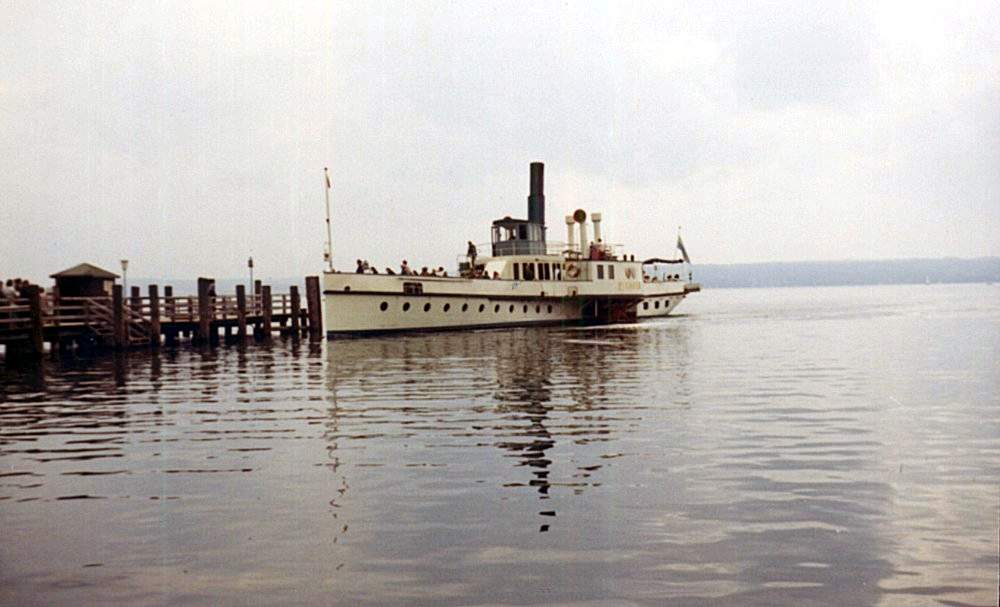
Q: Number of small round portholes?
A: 14